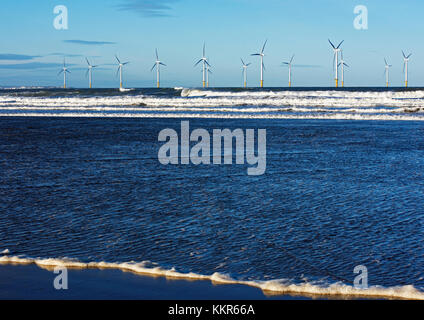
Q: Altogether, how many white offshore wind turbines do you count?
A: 13